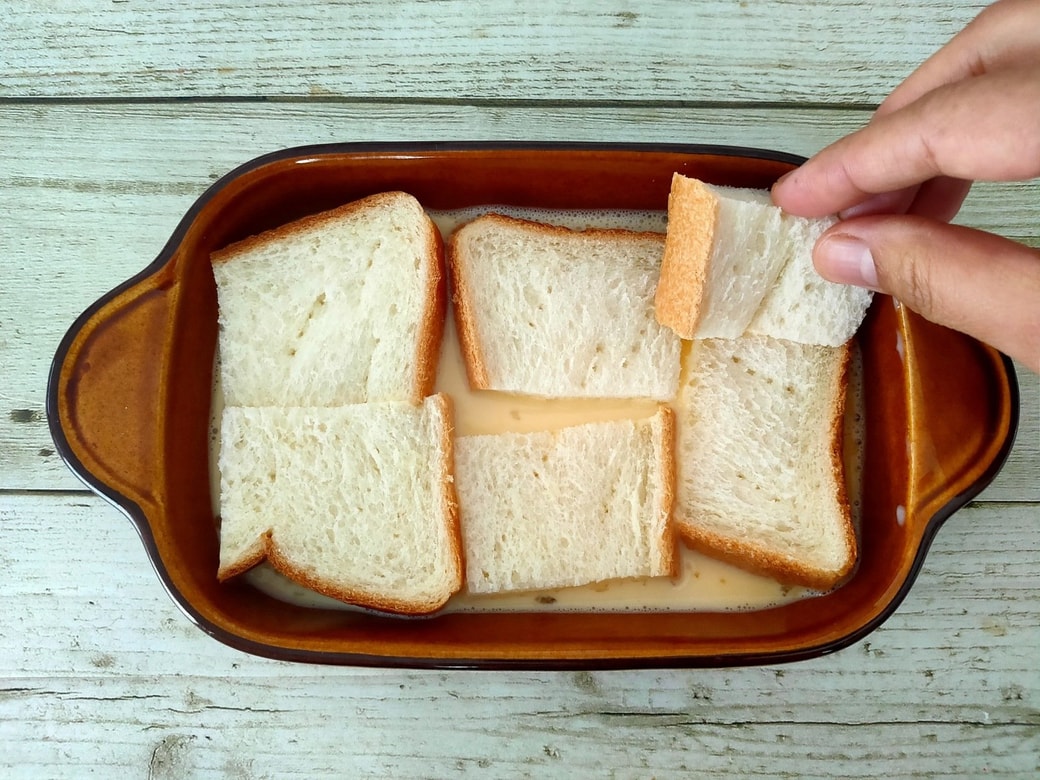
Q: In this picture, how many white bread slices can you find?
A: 6